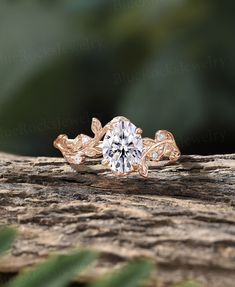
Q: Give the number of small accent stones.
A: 4